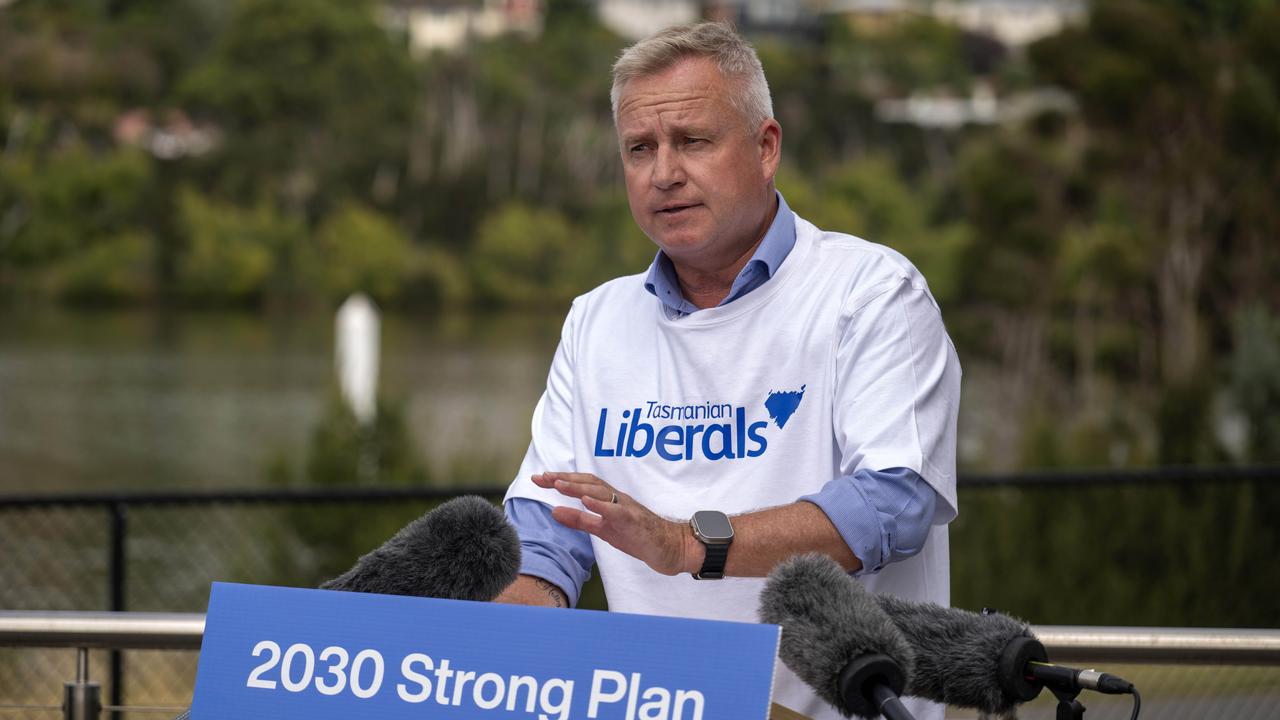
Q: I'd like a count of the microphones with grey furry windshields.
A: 3